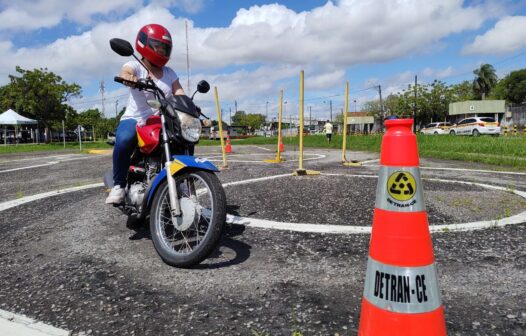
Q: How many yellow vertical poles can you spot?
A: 4